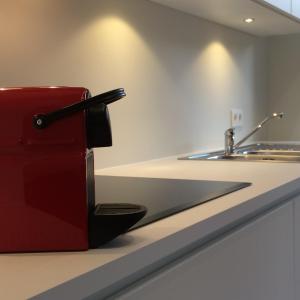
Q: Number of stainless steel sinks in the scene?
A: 1